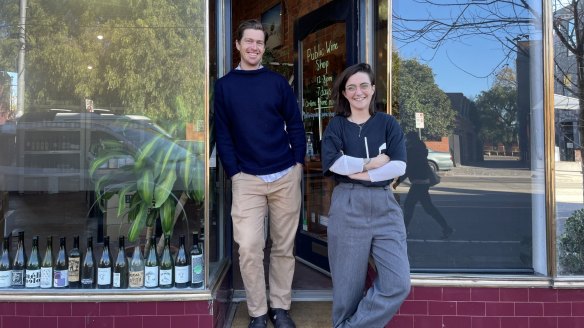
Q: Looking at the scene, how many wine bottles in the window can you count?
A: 14